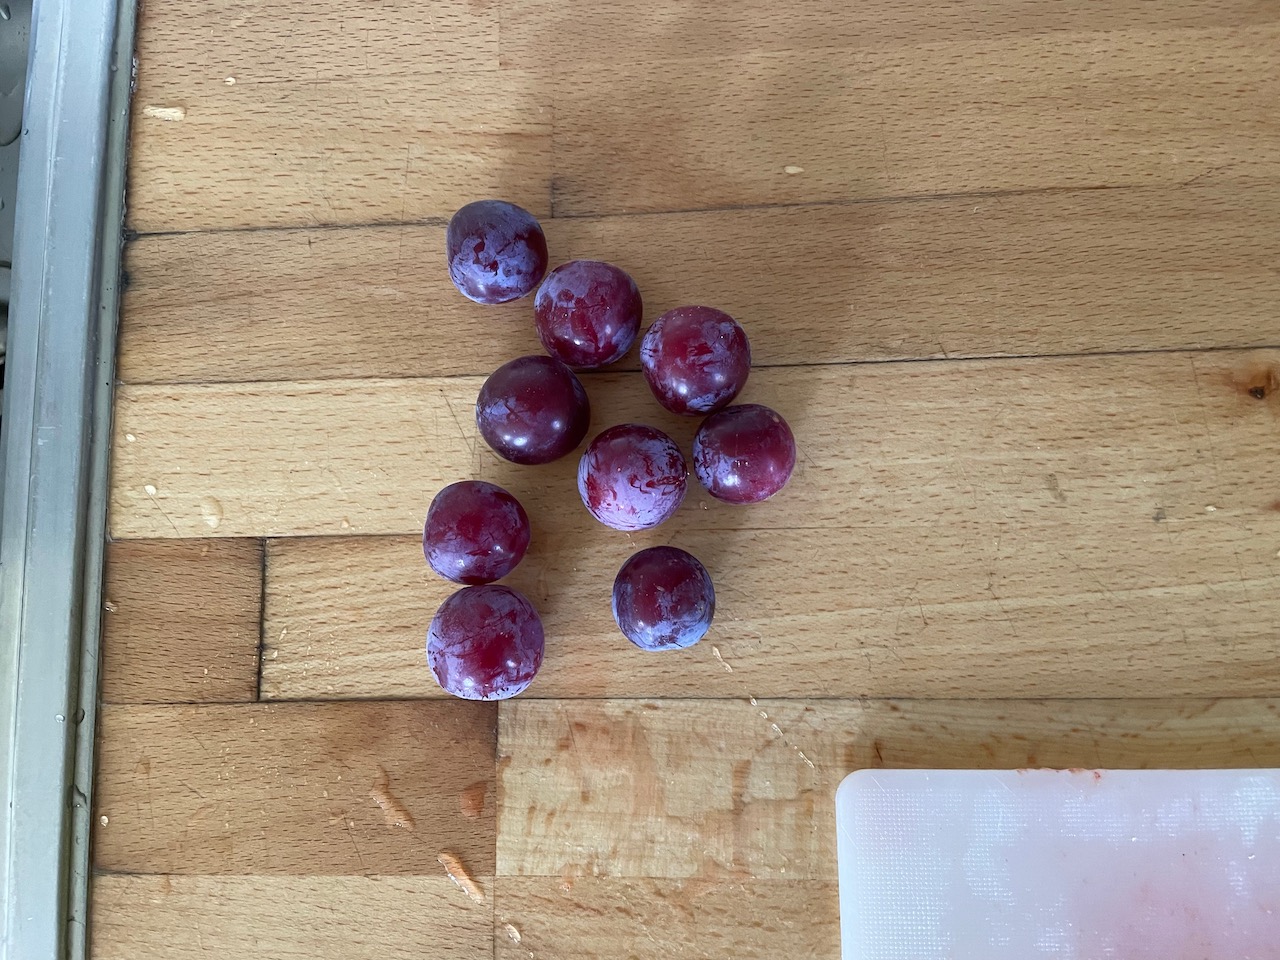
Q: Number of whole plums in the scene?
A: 9